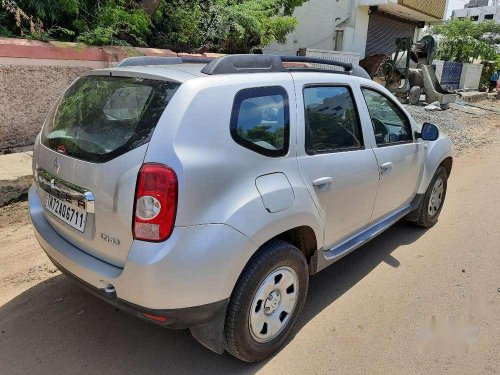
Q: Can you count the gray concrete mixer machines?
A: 1